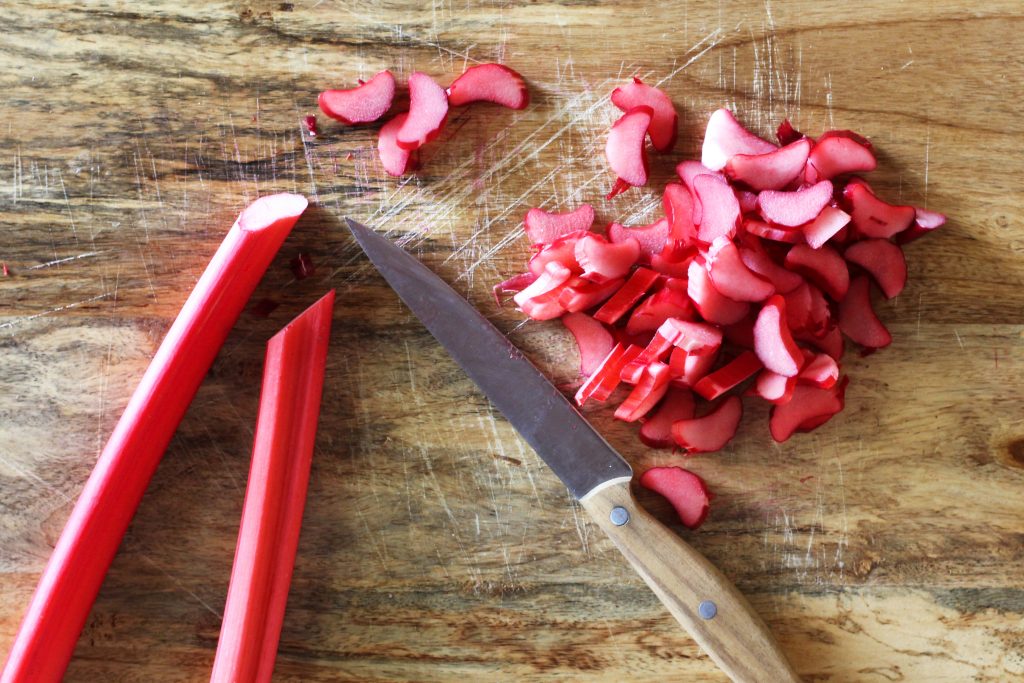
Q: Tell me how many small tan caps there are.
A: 0